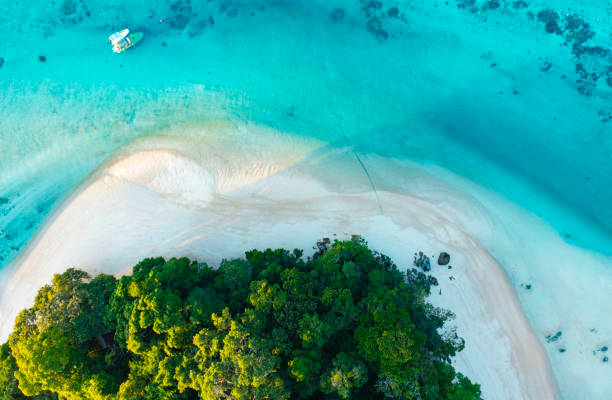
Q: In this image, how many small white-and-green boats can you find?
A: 2